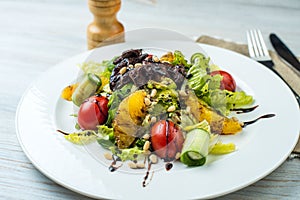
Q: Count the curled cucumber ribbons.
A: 2